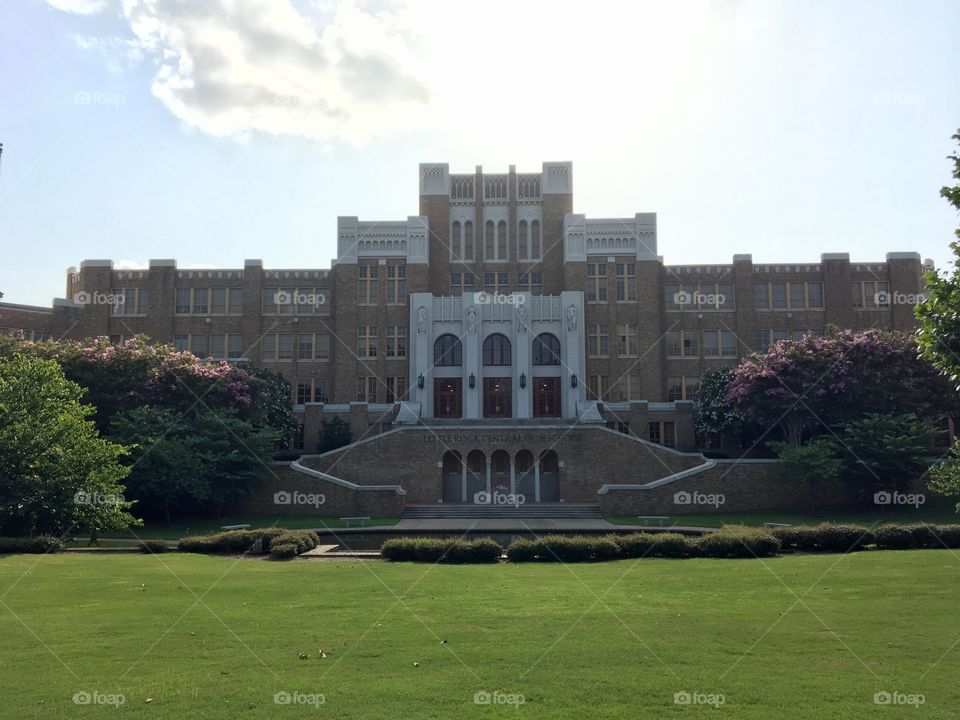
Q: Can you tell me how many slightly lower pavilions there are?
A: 2